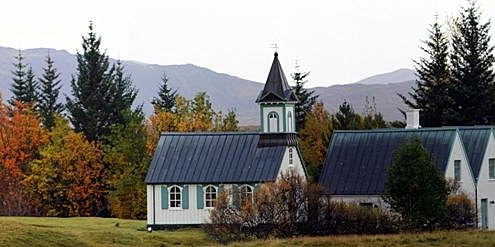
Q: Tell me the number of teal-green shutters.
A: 6